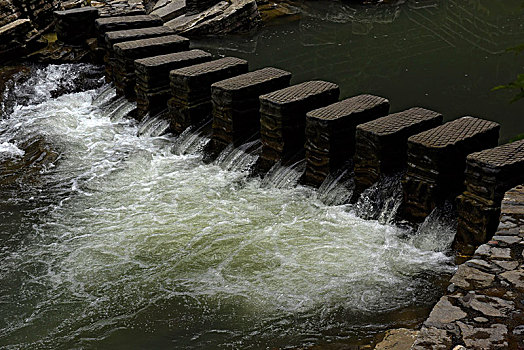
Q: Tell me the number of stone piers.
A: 12